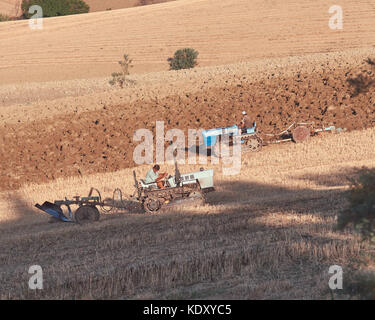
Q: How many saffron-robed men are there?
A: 0